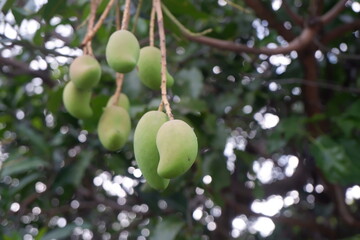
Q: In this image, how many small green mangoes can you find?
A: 8